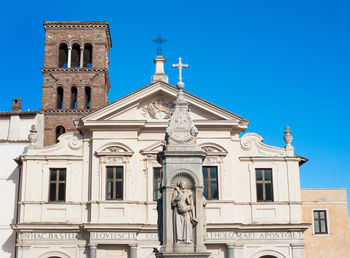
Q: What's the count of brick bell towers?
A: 1